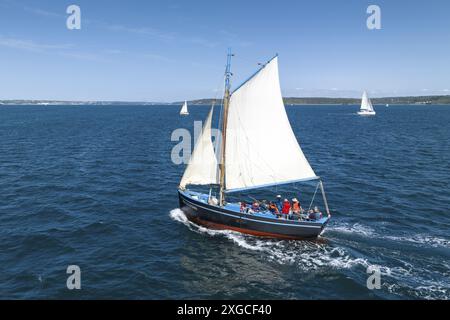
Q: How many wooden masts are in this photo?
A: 1